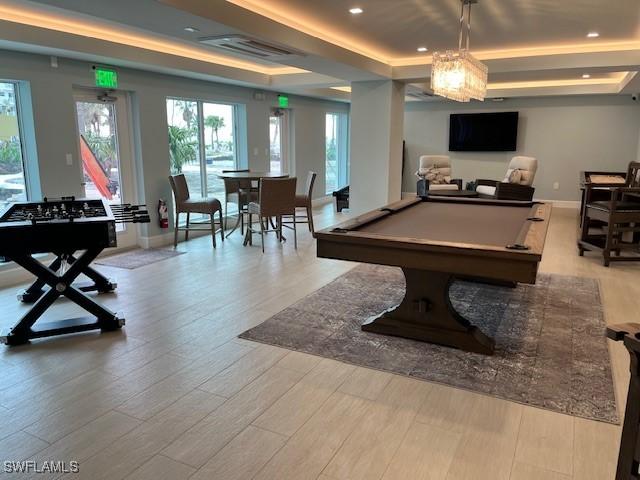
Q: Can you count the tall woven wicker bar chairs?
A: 4